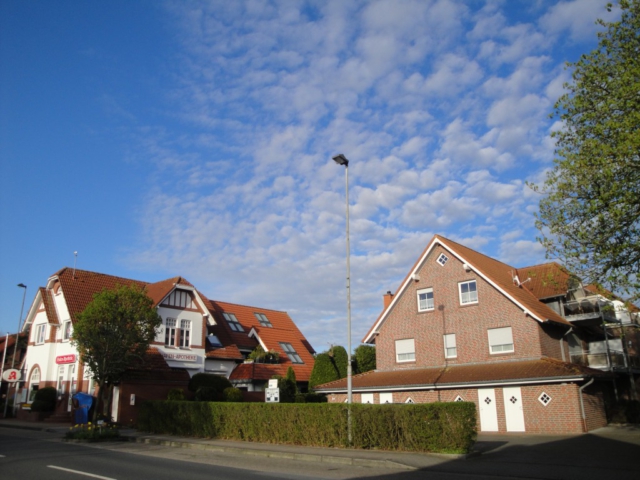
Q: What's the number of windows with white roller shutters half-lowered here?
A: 3